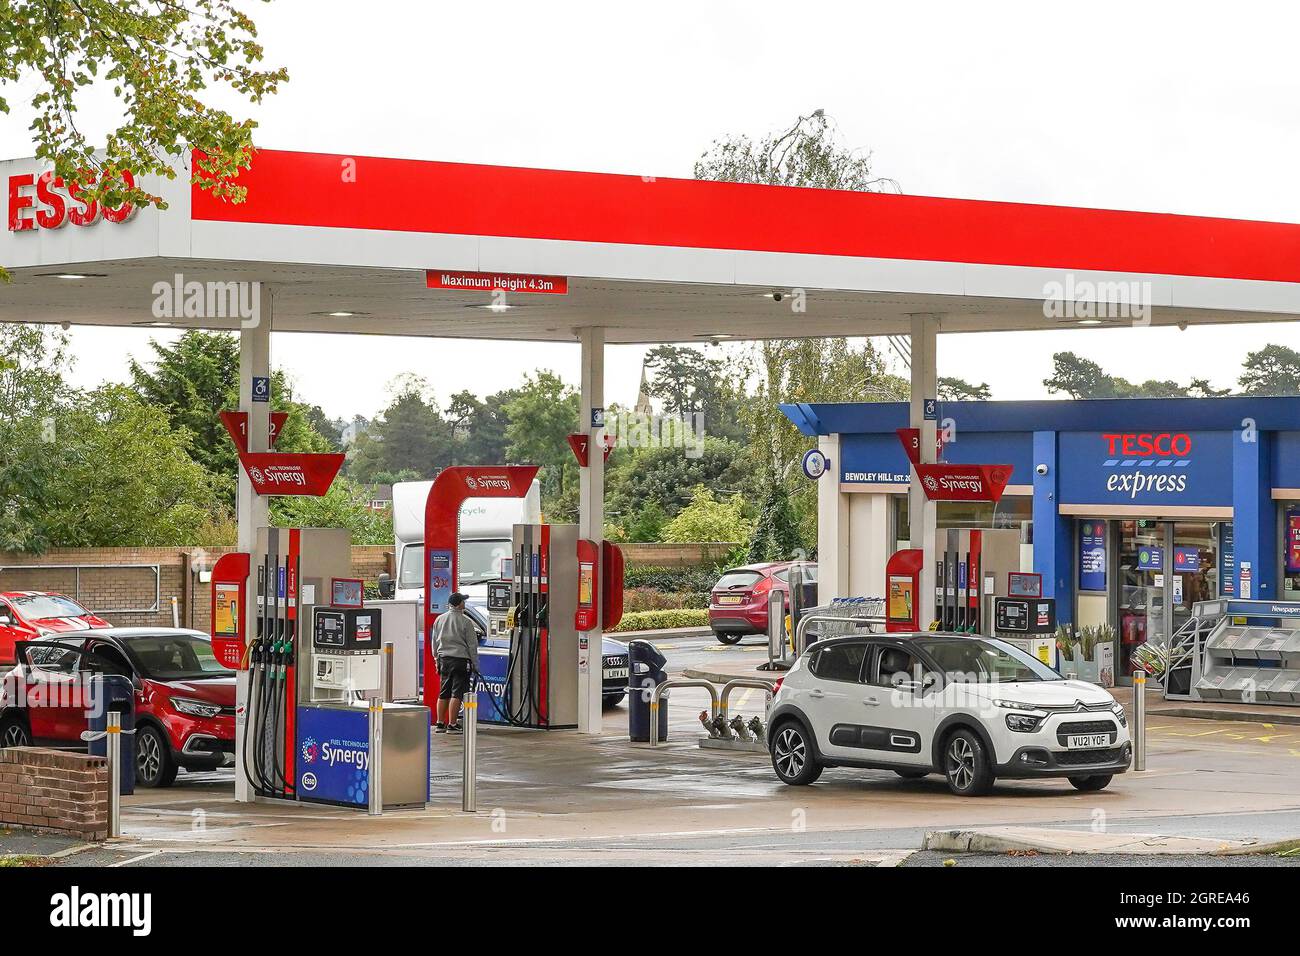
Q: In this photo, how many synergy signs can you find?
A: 5